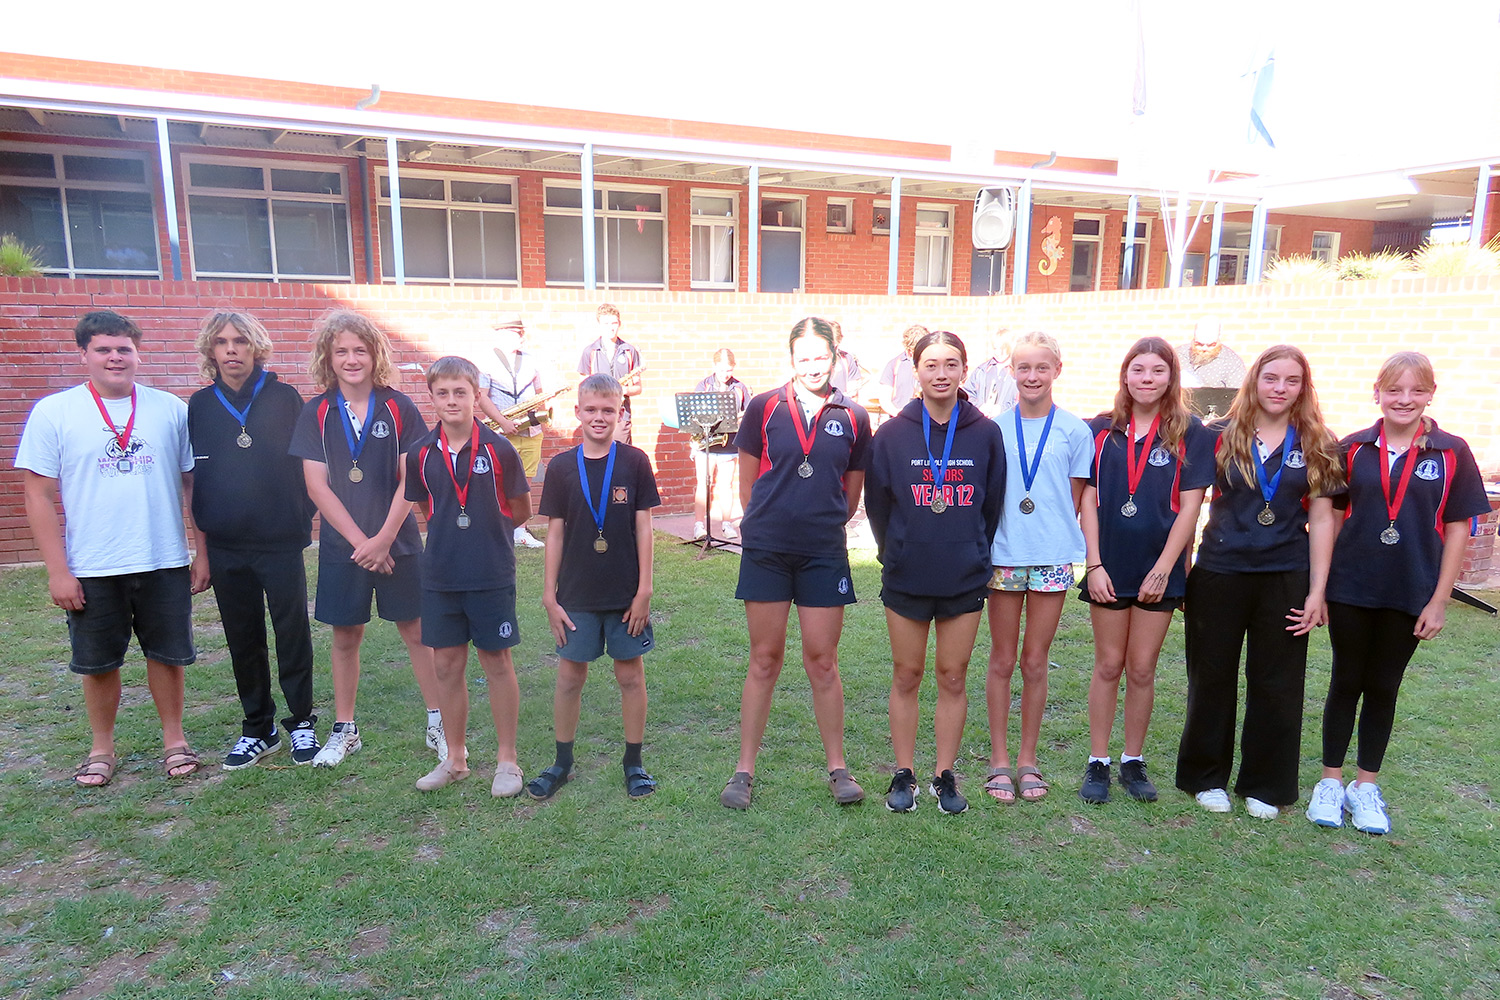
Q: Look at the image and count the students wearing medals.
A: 11